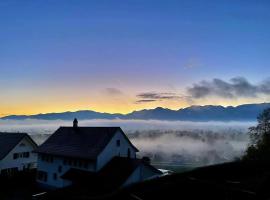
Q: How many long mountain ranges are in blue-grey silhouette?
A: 1